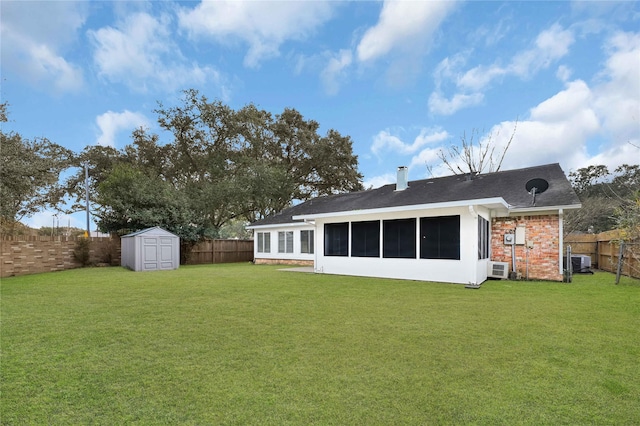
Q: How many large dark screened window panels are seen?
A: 4